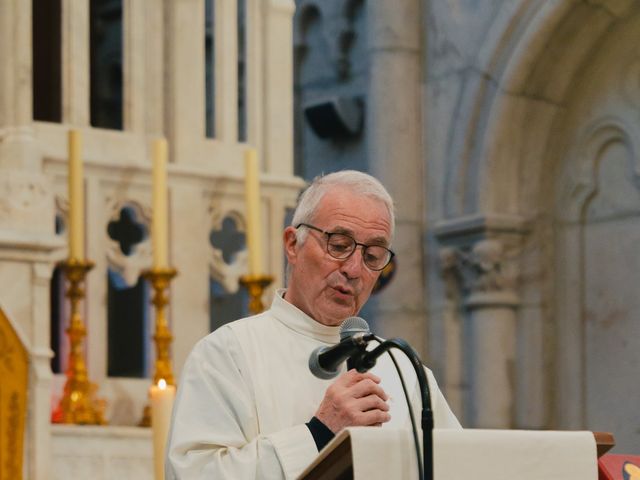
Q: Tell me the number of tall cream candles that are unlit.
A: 3